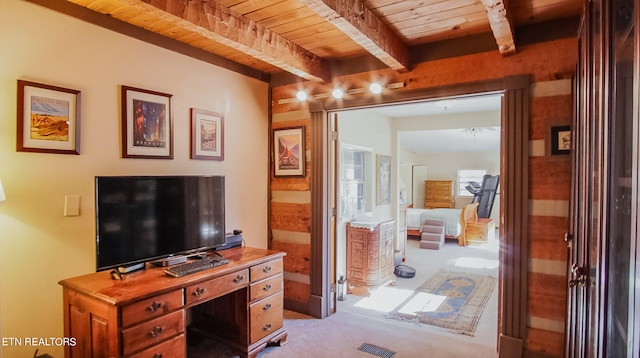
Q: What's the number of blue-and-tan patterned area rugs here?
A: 1